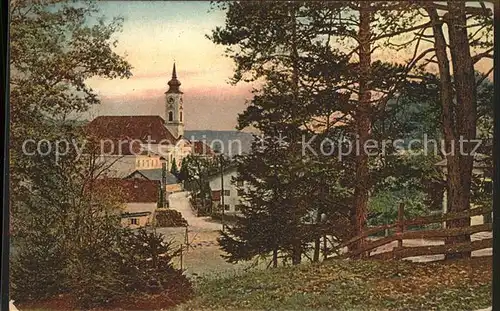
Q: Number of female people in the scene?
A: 0